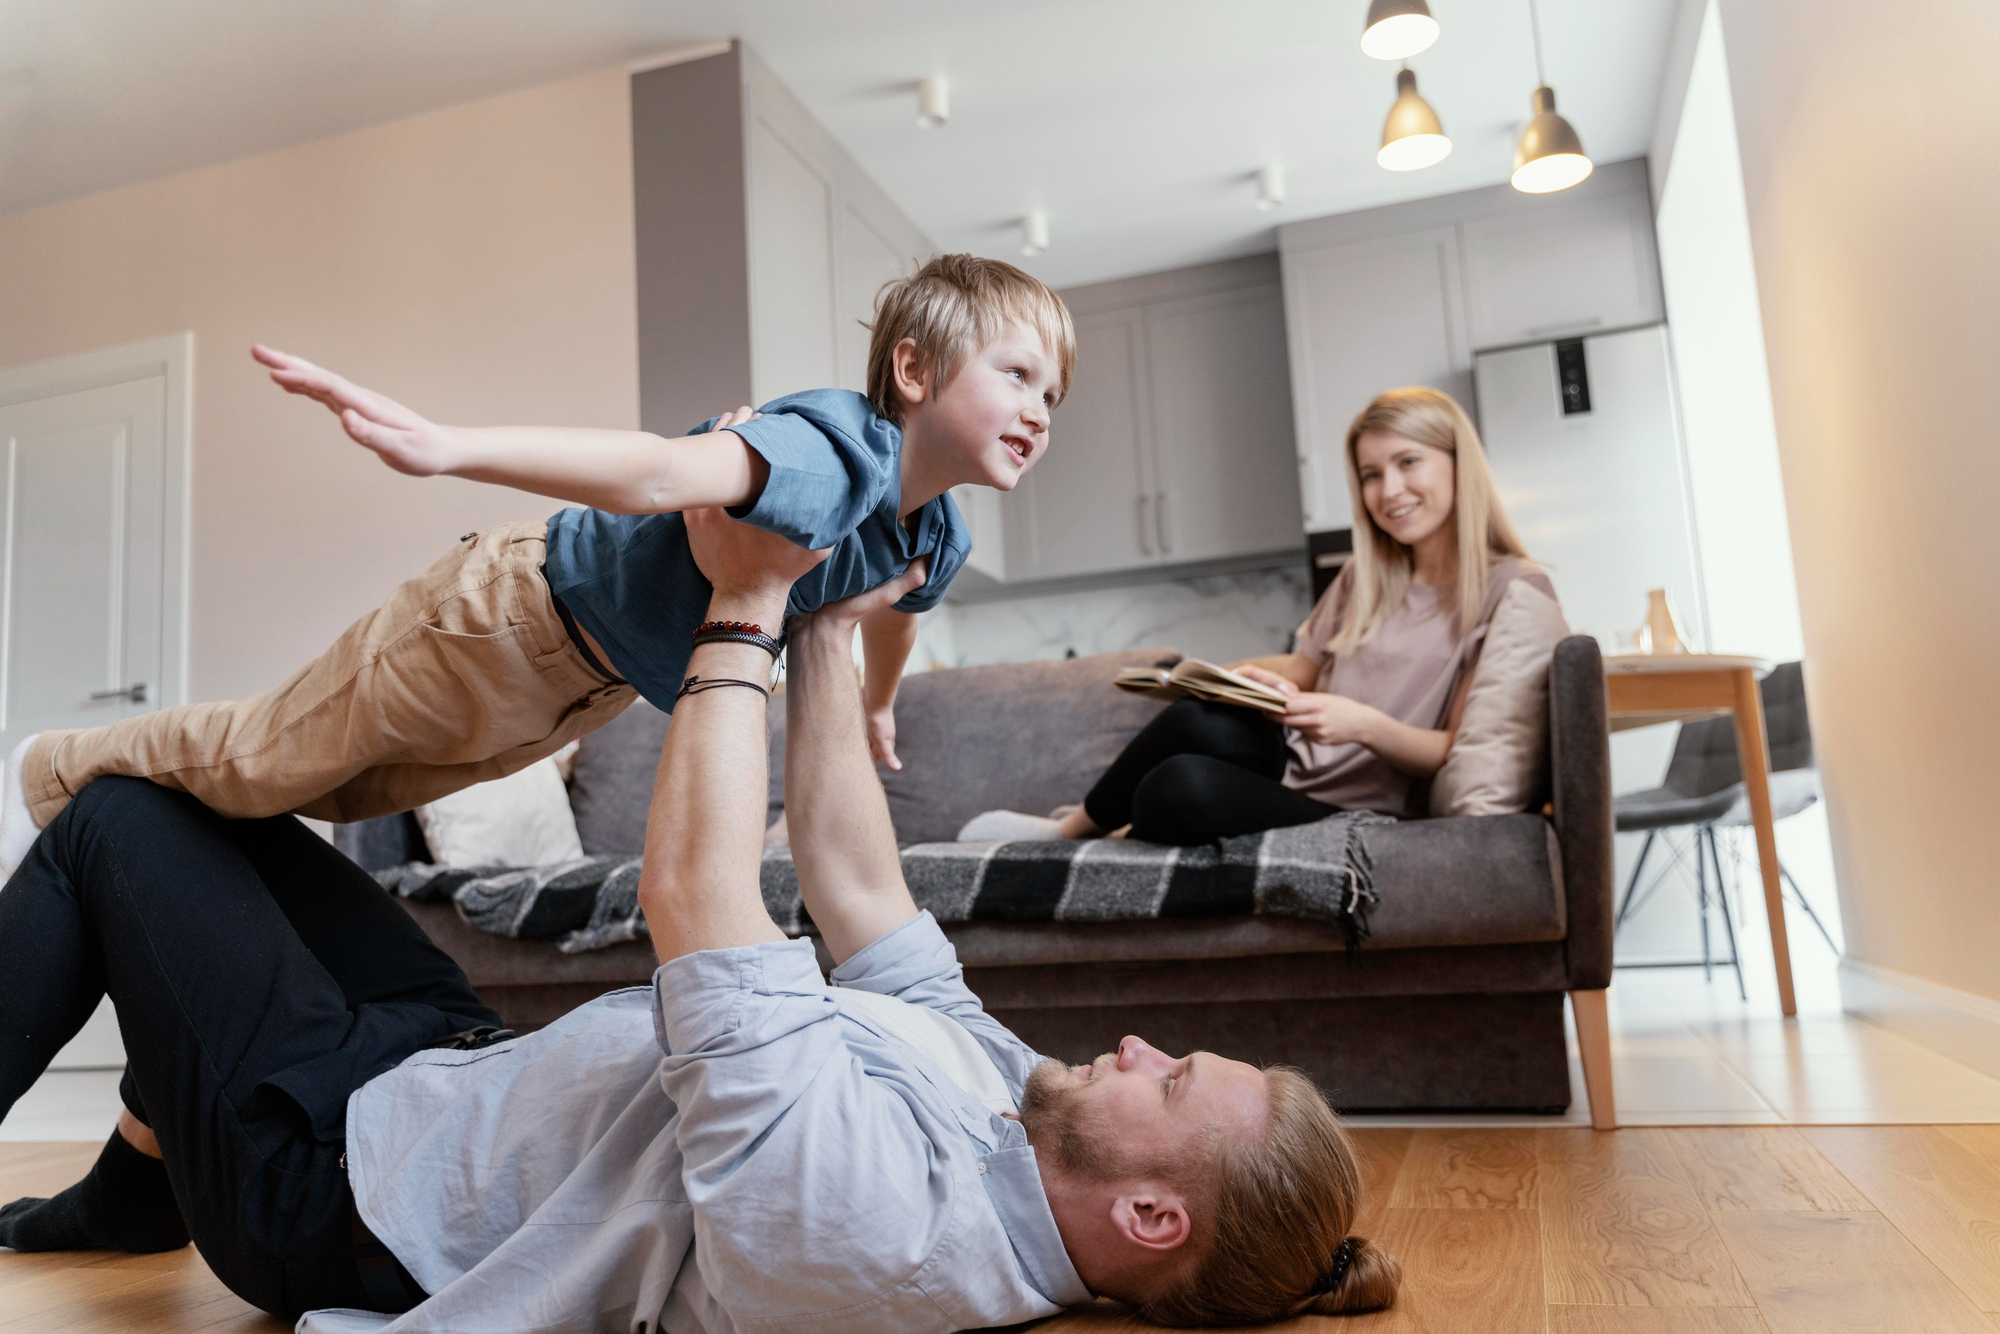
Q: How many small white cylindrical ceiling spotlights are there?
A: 3